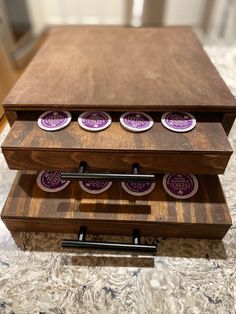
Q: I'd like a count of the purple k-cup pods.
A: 8